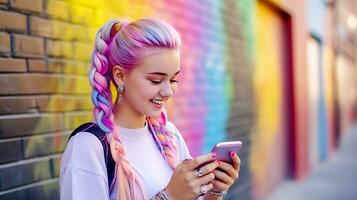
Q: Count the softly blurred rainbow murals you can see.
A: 1